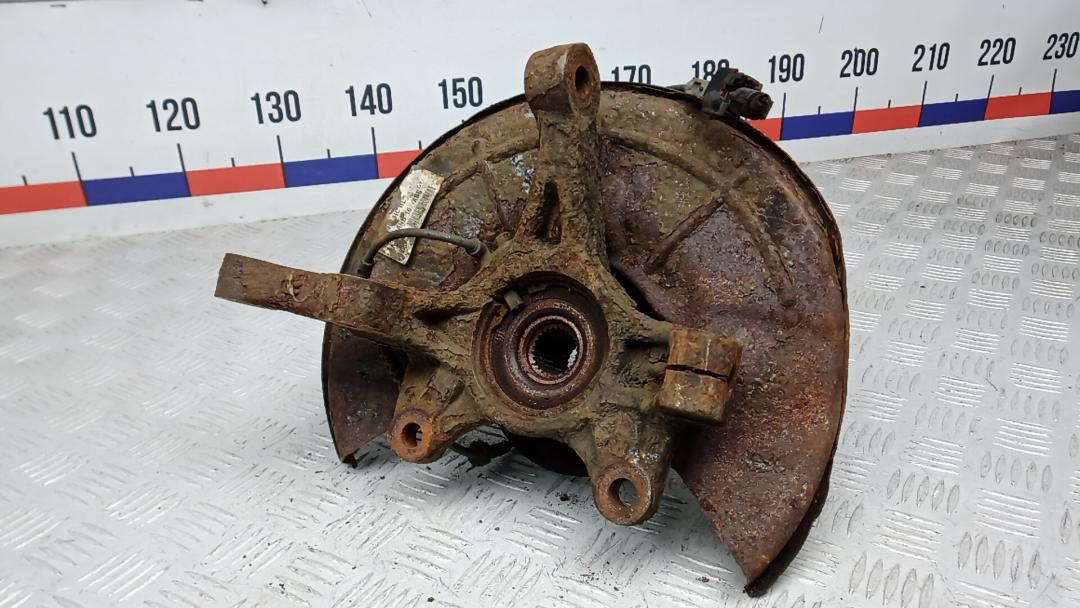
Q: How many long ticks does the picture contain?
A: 9